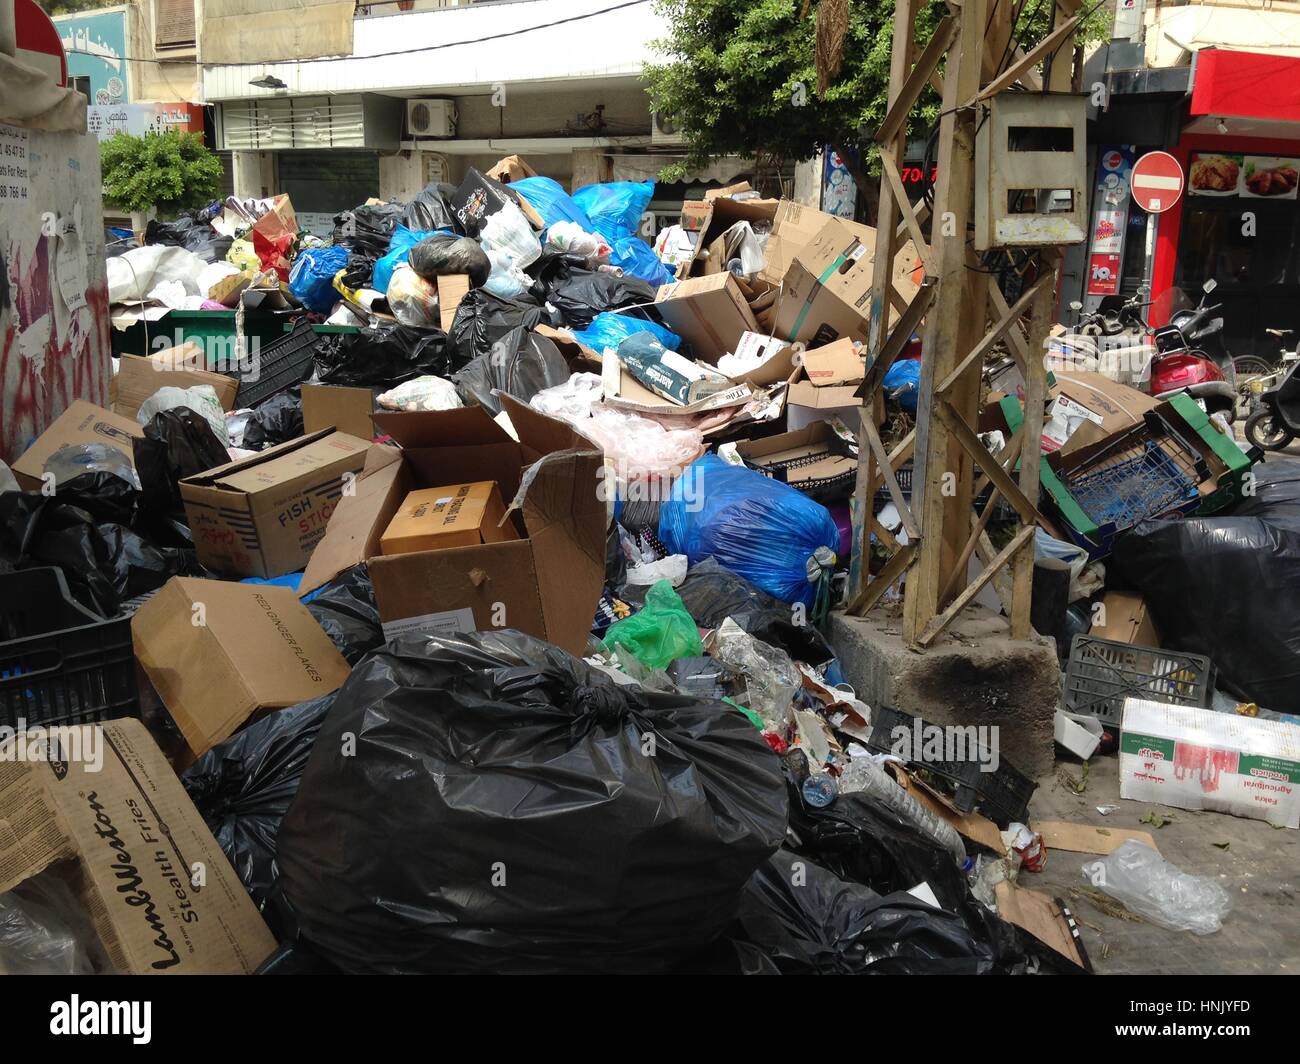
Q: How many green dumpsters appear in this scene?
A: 2